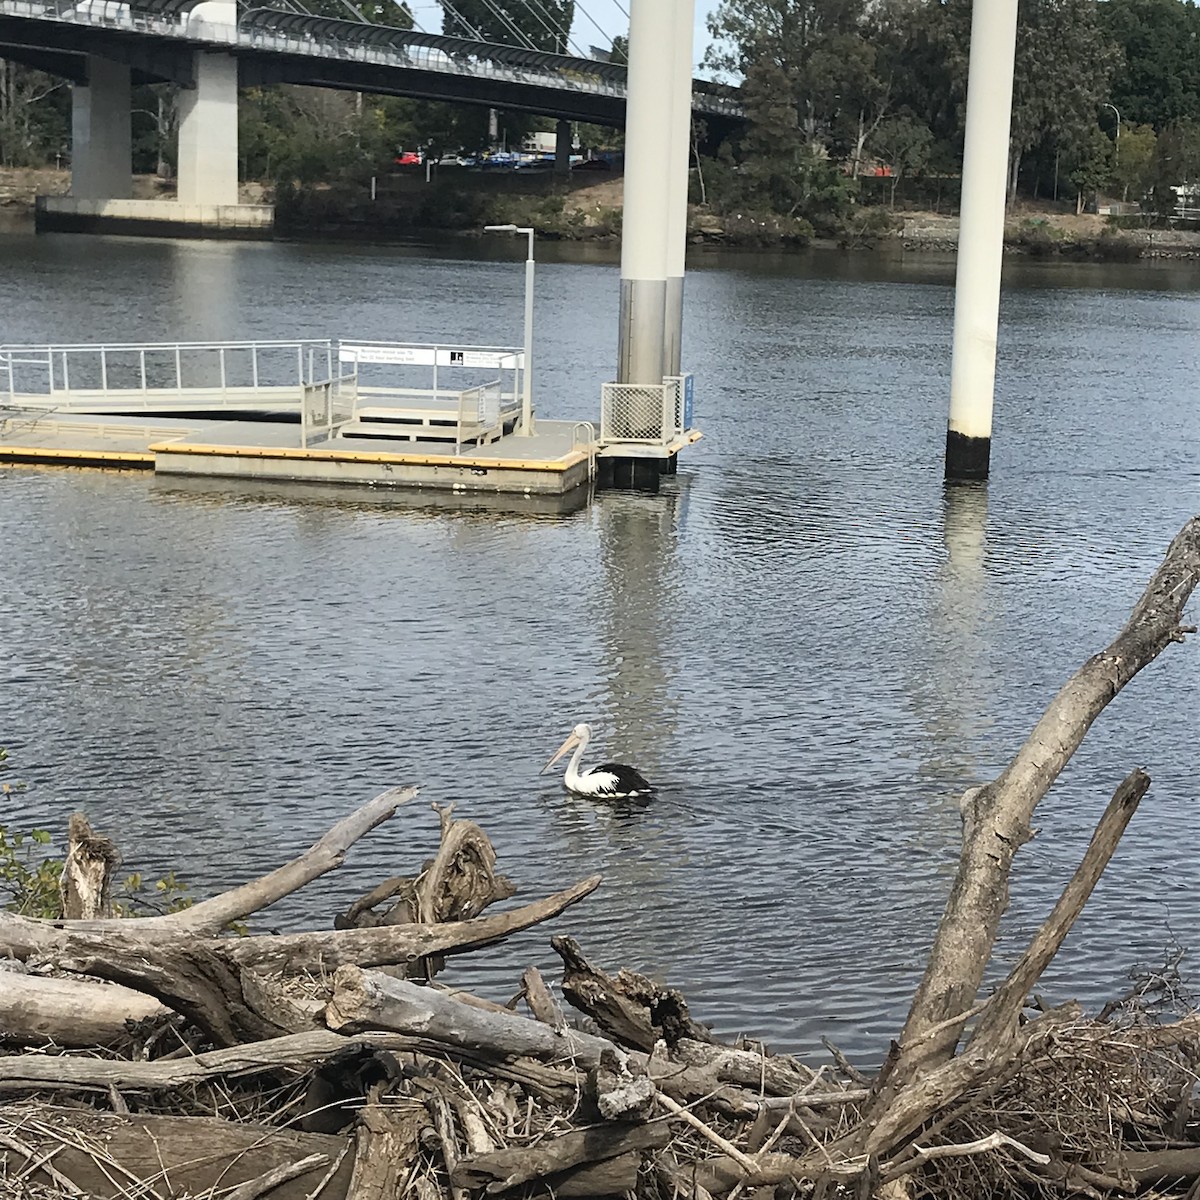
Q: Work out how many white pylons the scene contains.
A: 3